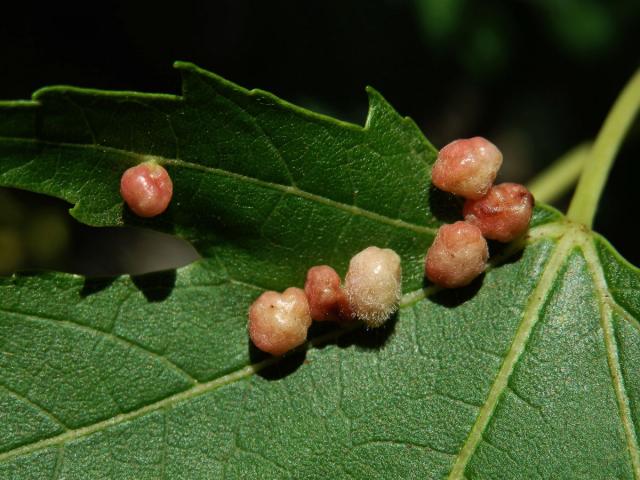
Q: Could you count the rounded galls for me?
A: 7